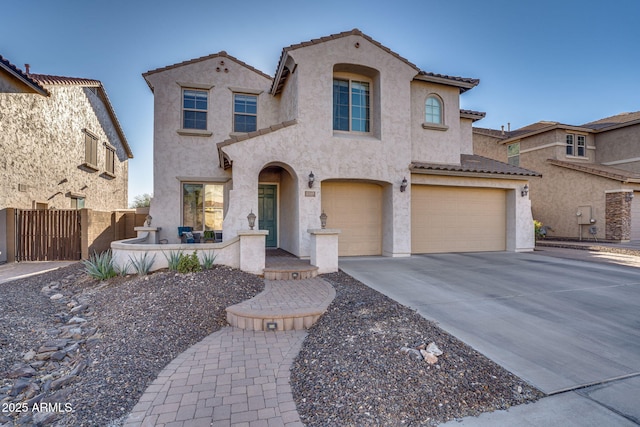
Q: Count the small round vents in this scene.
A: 4